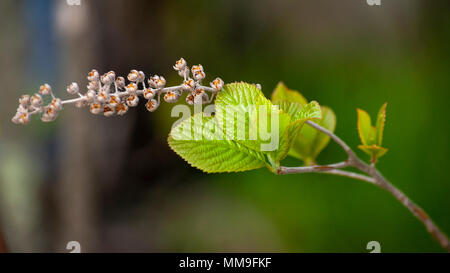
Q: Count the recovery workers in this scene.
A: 0